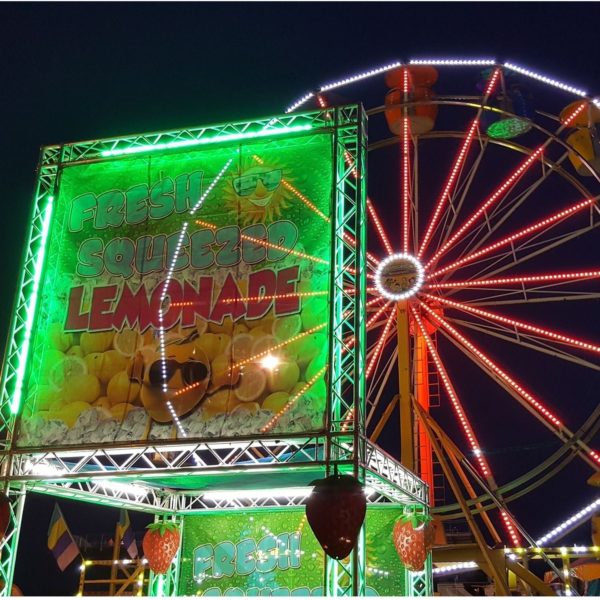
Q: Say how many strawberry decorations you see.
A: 4